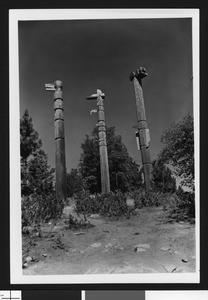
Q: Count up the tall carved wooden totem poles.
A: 3